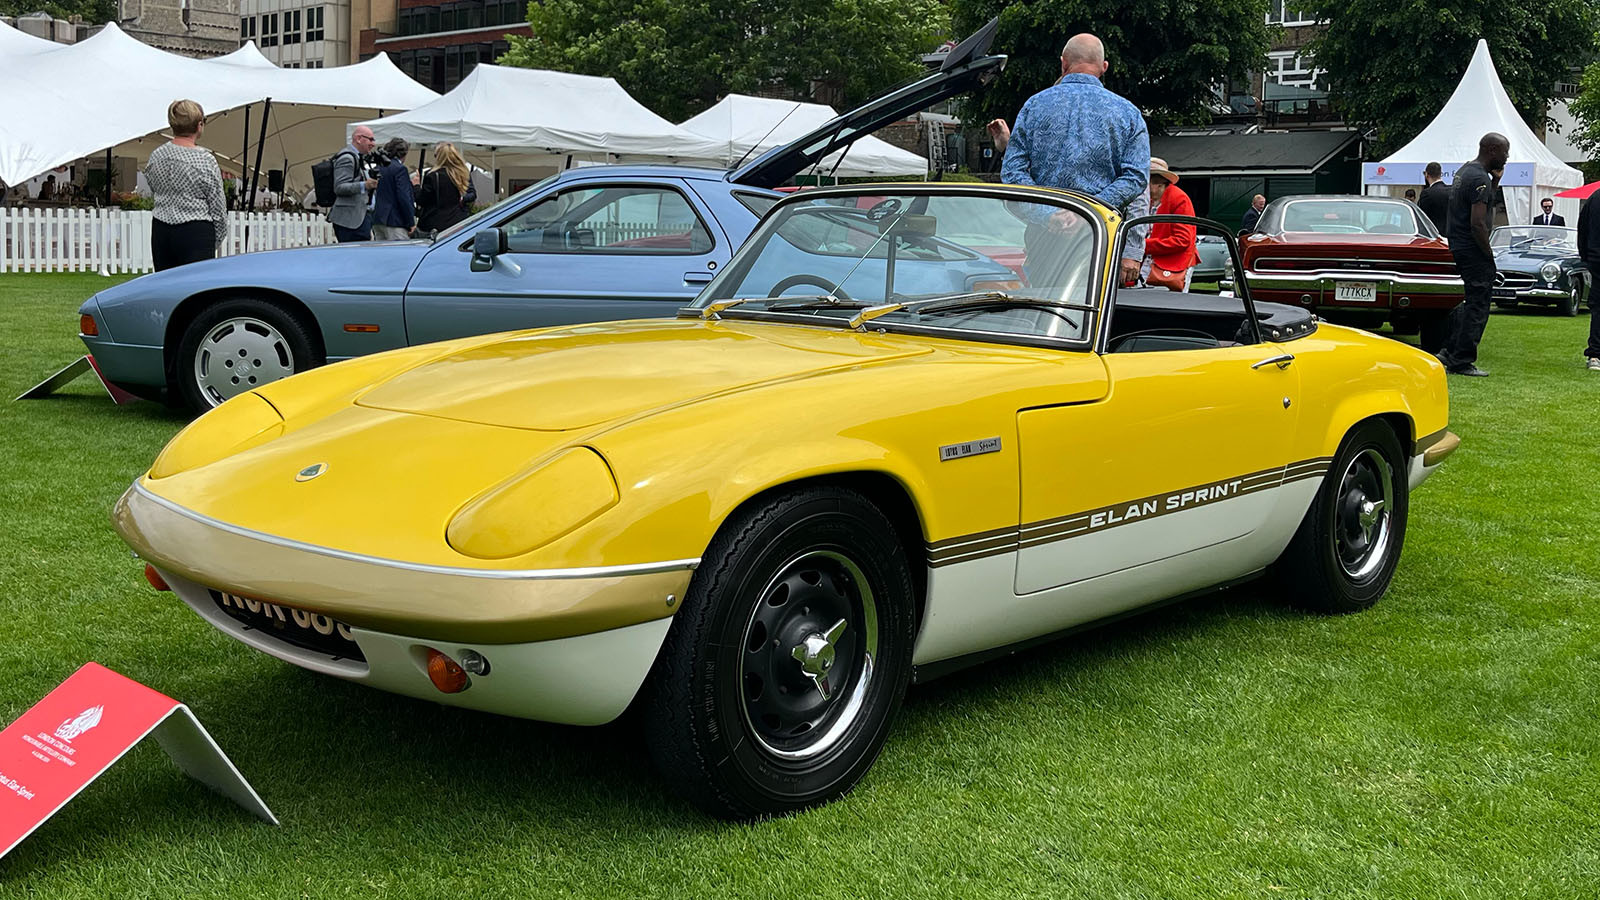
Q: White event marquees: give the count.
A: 4